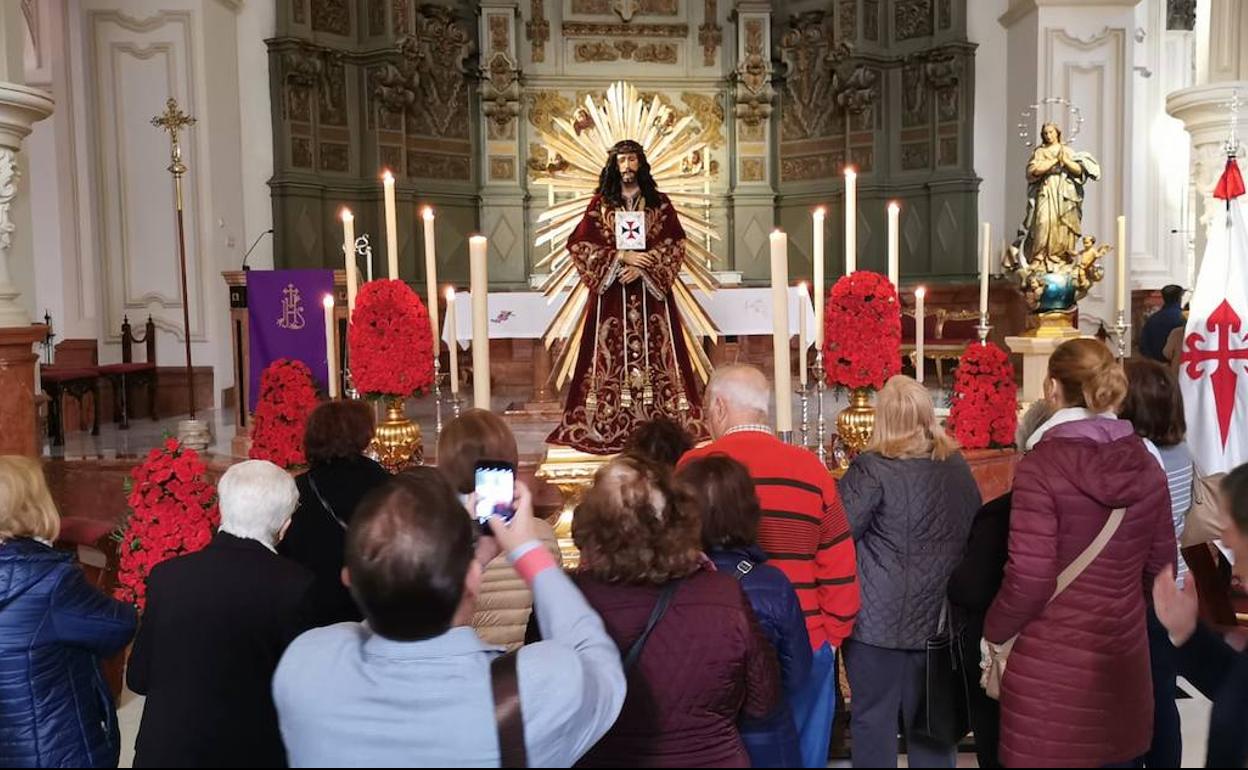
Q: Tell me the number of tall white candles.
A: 14